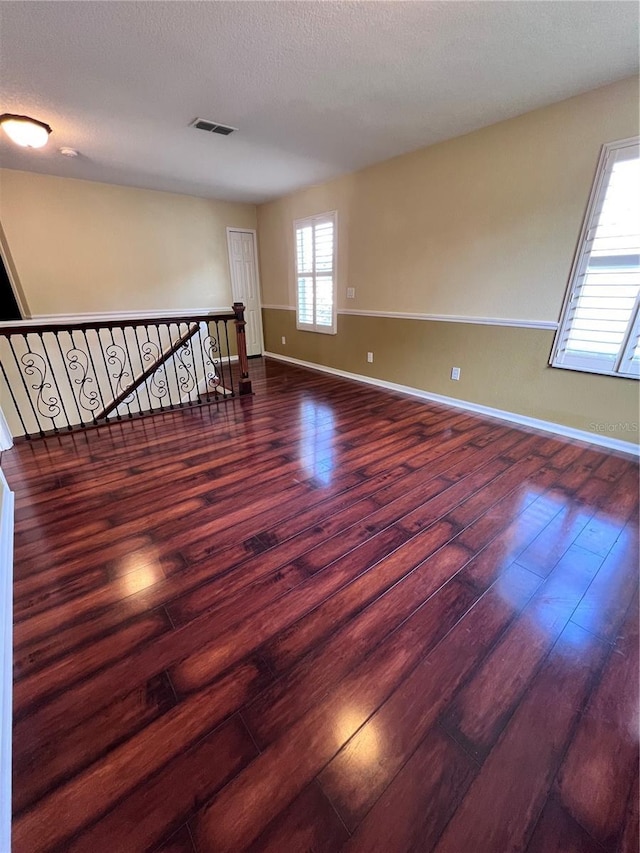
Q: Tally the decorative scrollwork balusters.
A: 6